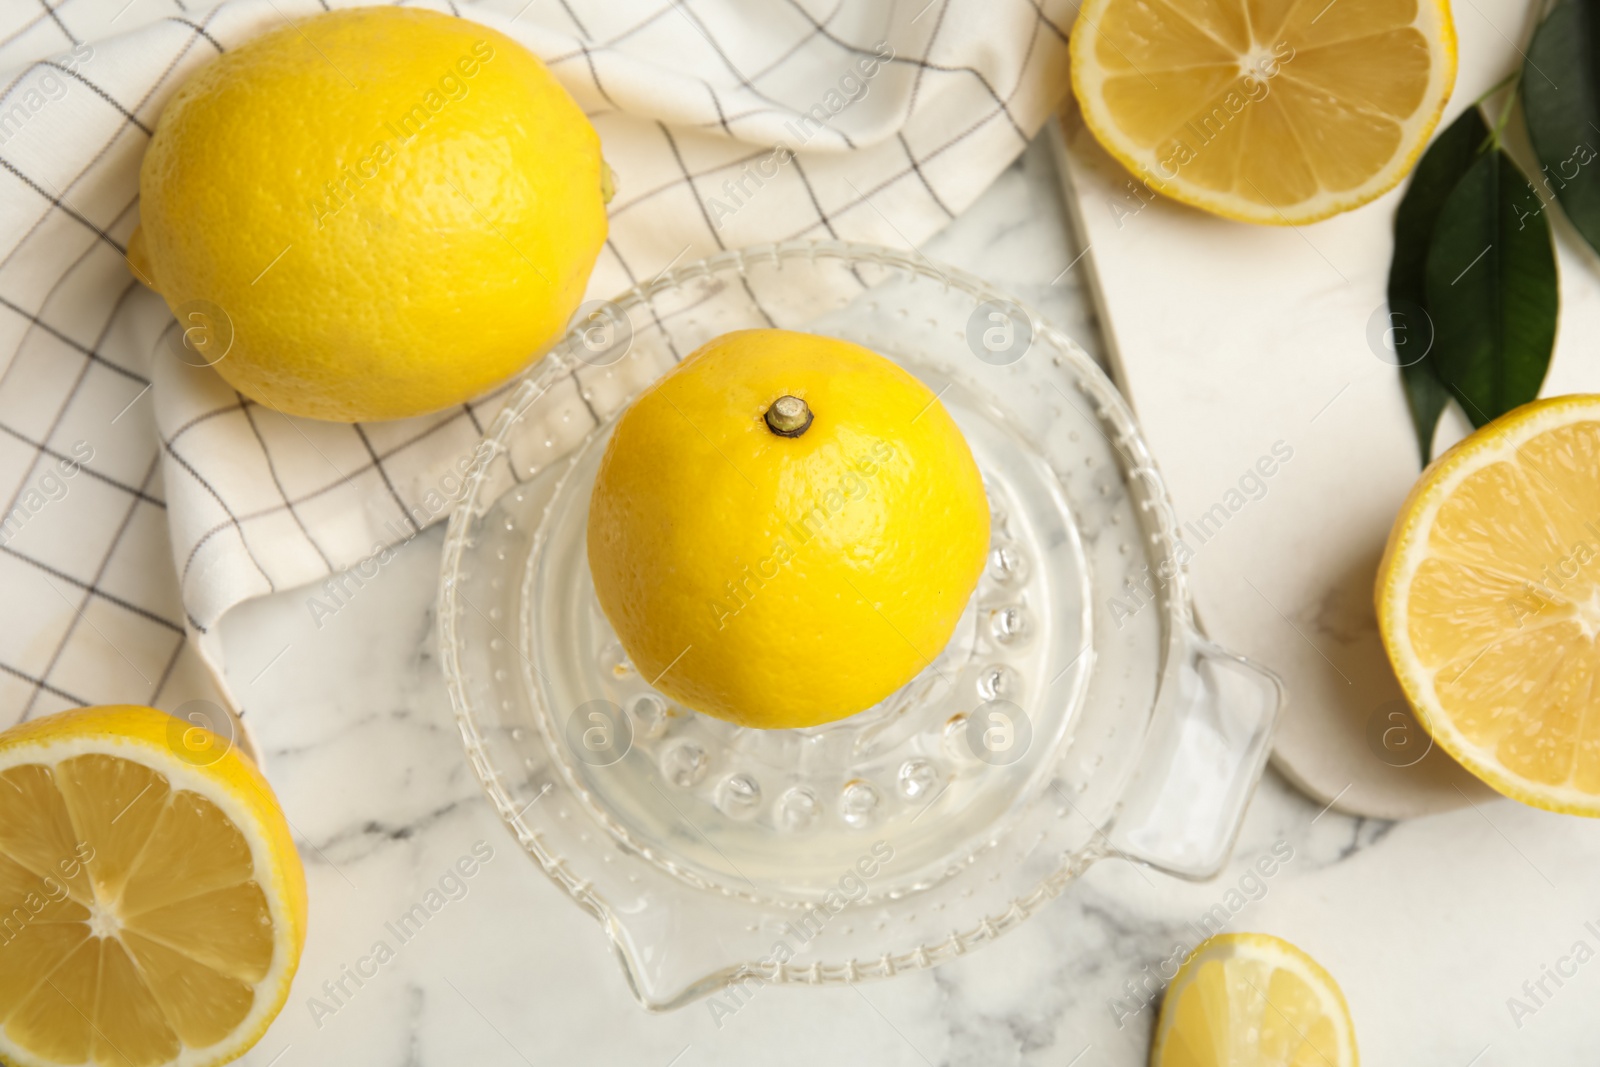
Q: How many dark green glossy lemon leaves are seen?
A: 3